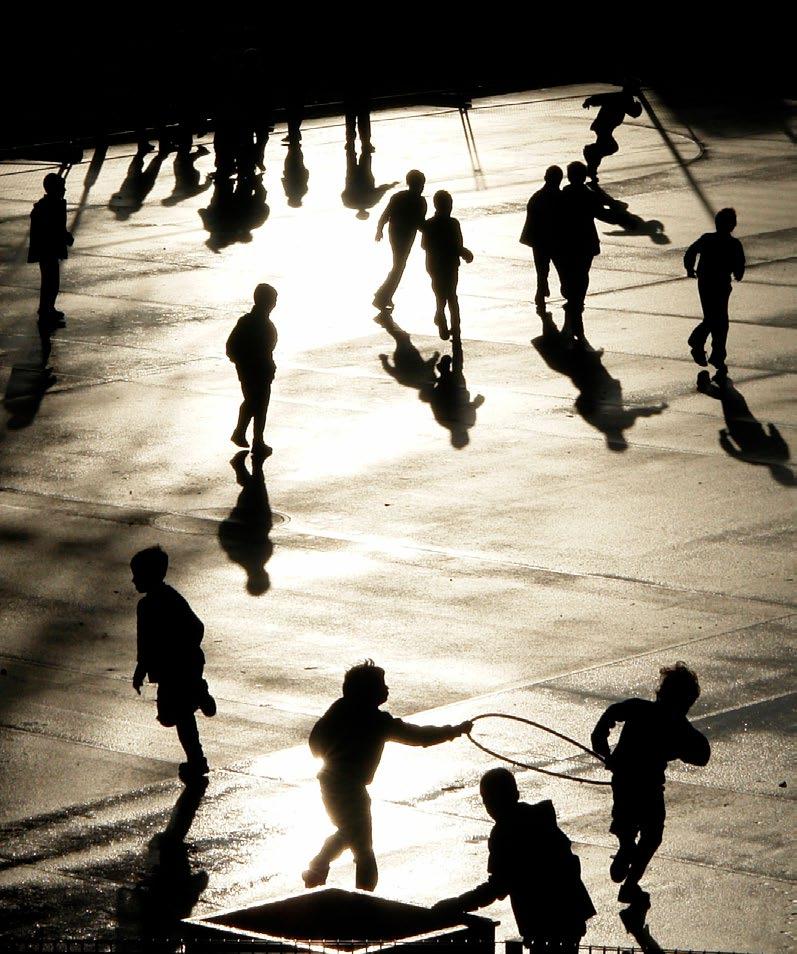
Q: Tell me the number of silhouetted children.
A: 12